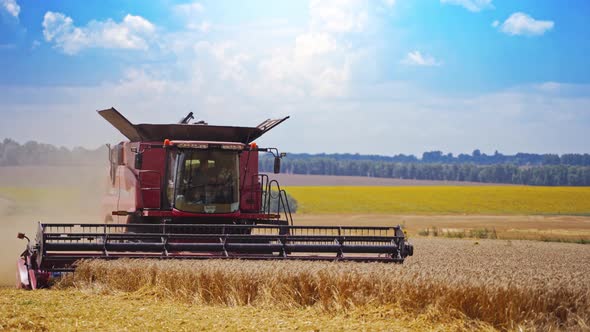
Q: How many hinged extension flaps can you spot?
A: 2